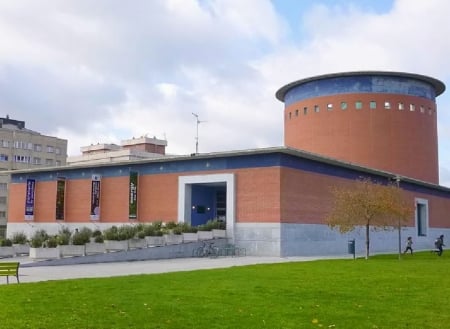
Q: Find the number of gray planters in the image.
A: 12